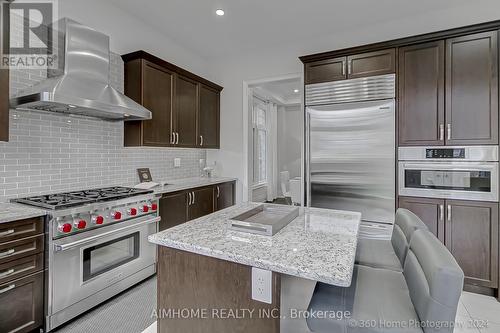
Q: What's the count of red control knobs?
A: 7